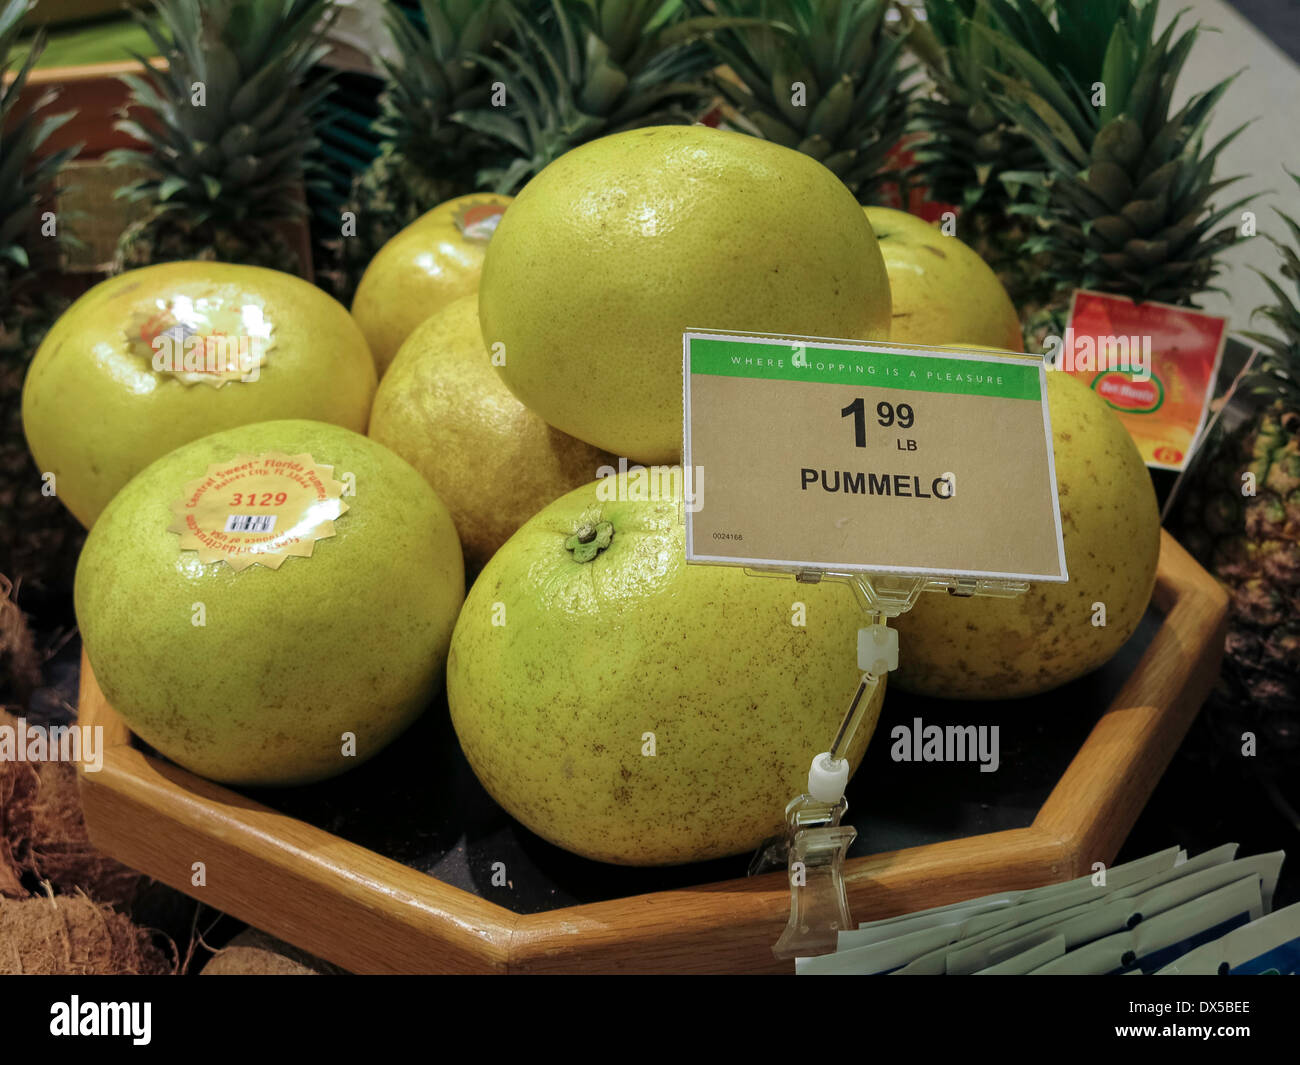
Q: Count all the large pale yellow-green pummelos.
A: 8